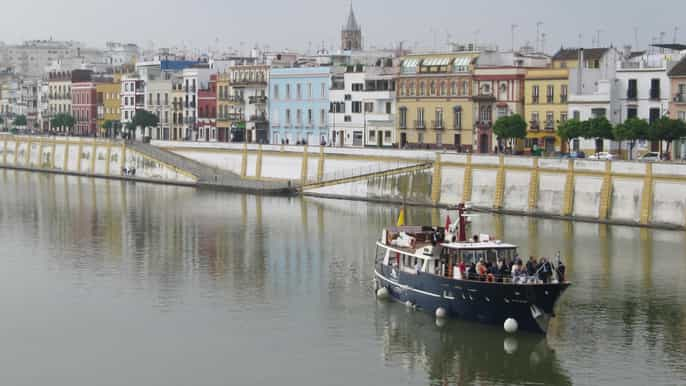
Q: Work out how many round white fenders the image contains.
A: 3